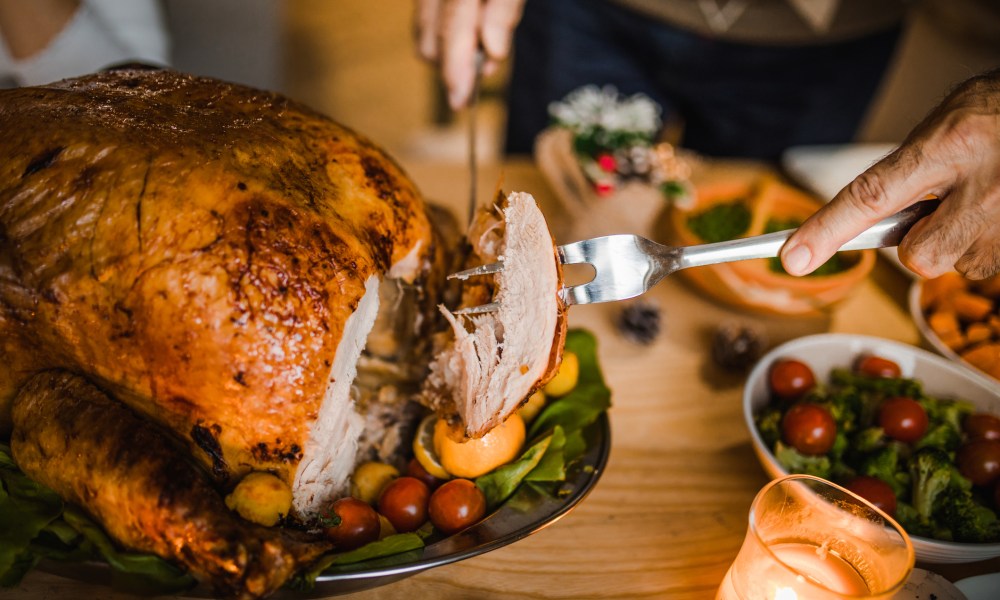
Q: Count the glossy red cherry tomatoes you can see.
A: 11